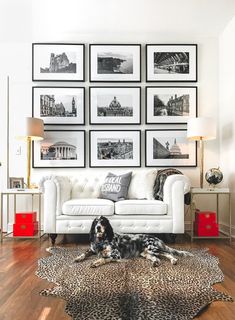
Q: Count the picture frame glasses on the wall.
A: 9